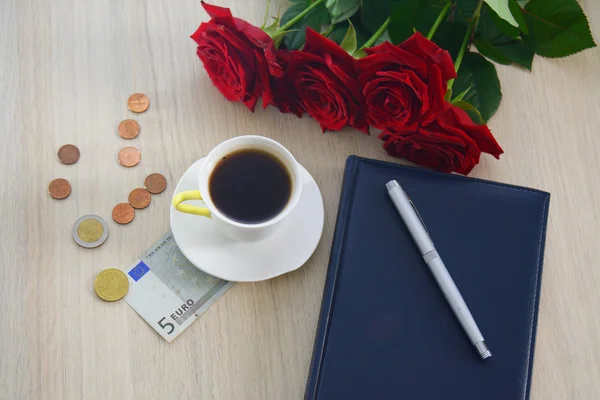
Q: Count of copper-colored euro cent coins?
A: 8